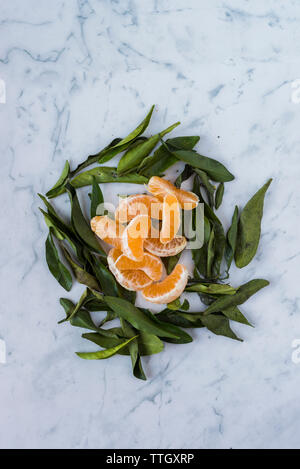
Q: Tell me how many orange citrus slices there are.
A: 9